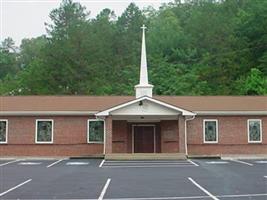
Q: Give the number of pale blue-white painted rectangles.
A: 4